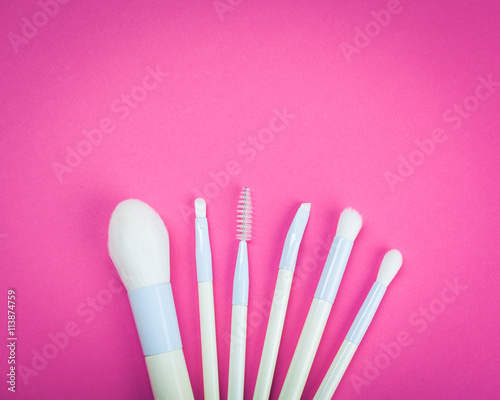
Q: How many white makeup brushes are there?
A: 6